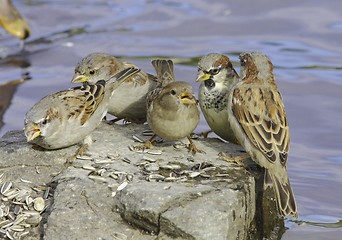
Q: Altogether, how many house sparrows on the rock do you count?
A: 5